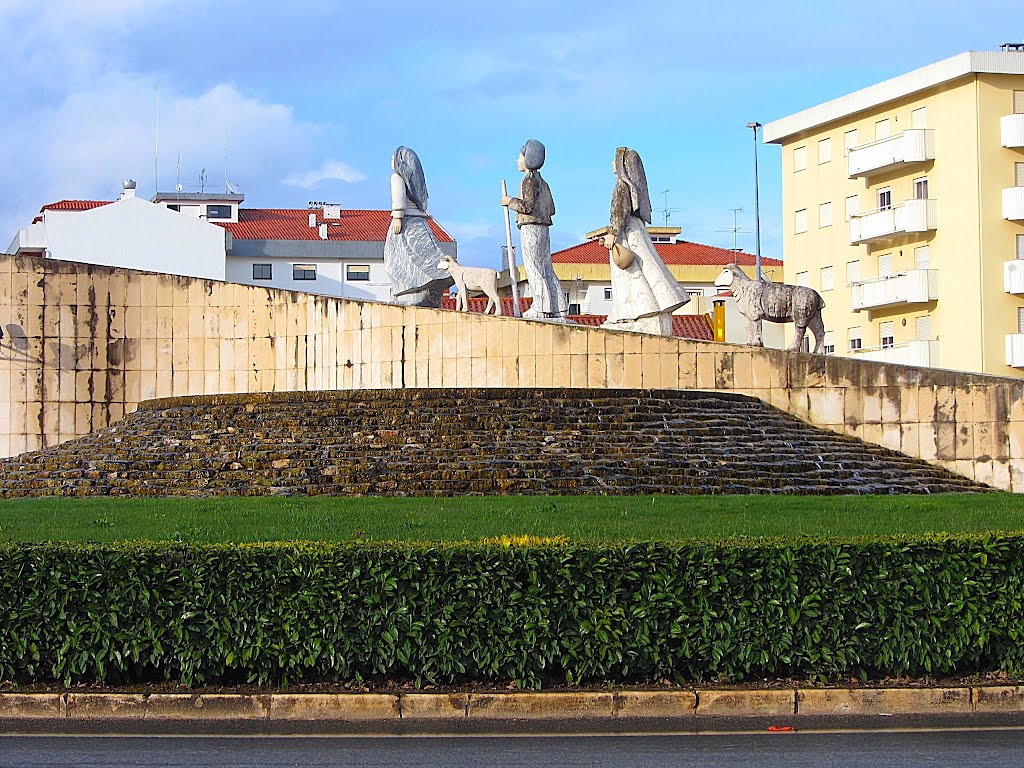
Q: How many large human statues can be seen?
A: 3